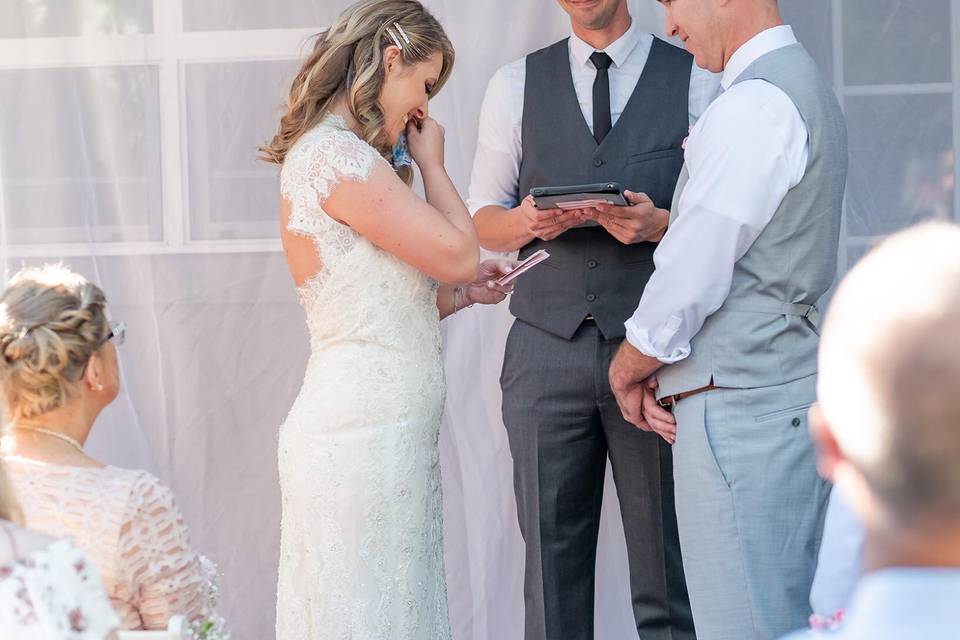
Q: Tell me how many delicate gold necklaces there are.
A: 1